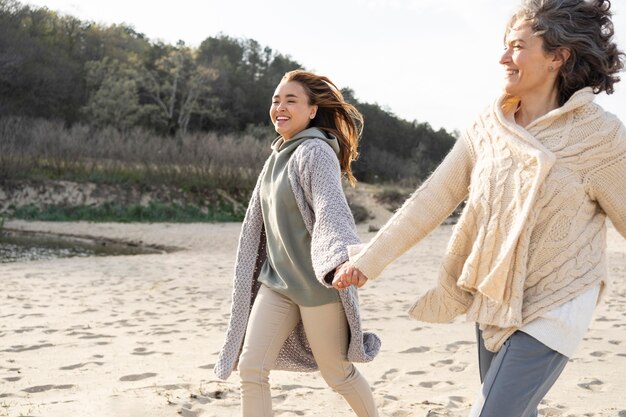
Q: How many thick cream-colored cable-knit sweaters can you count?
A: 1